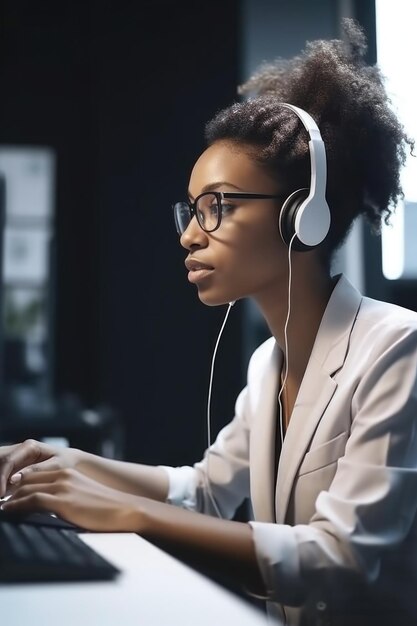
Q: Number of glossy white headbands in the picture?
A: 1